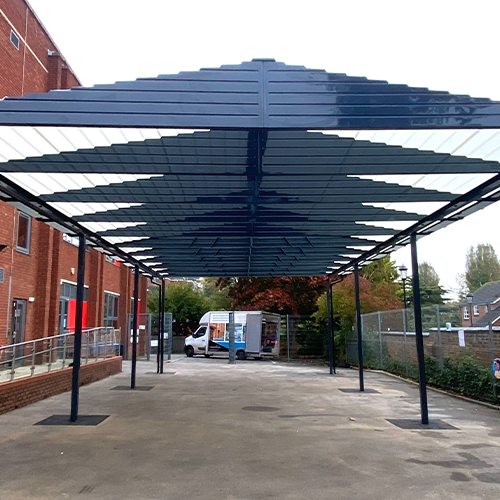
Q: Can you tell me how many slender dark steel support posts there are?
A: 6